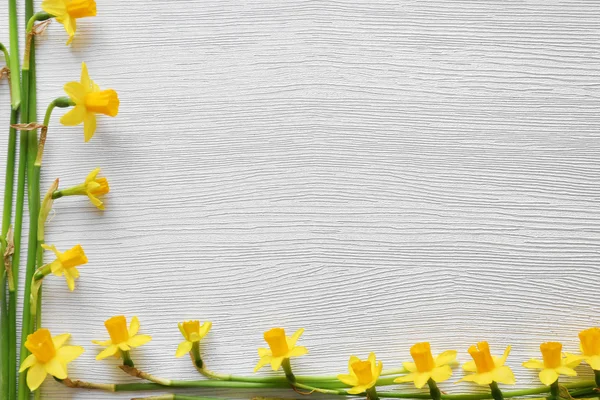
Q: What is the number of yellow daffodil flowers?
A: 13